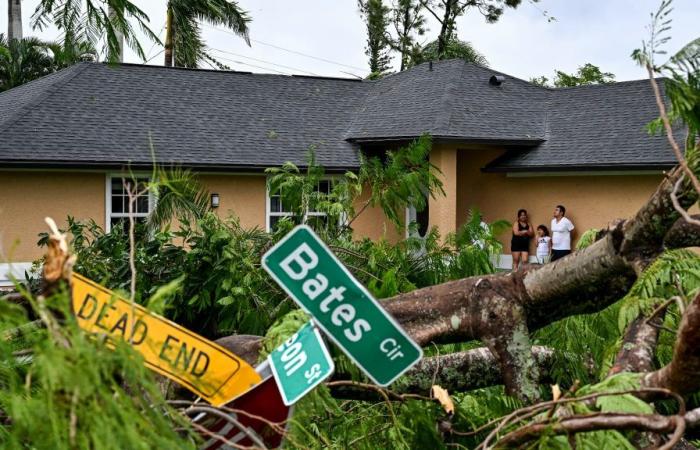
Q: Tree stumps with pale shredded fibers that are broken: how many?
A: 1